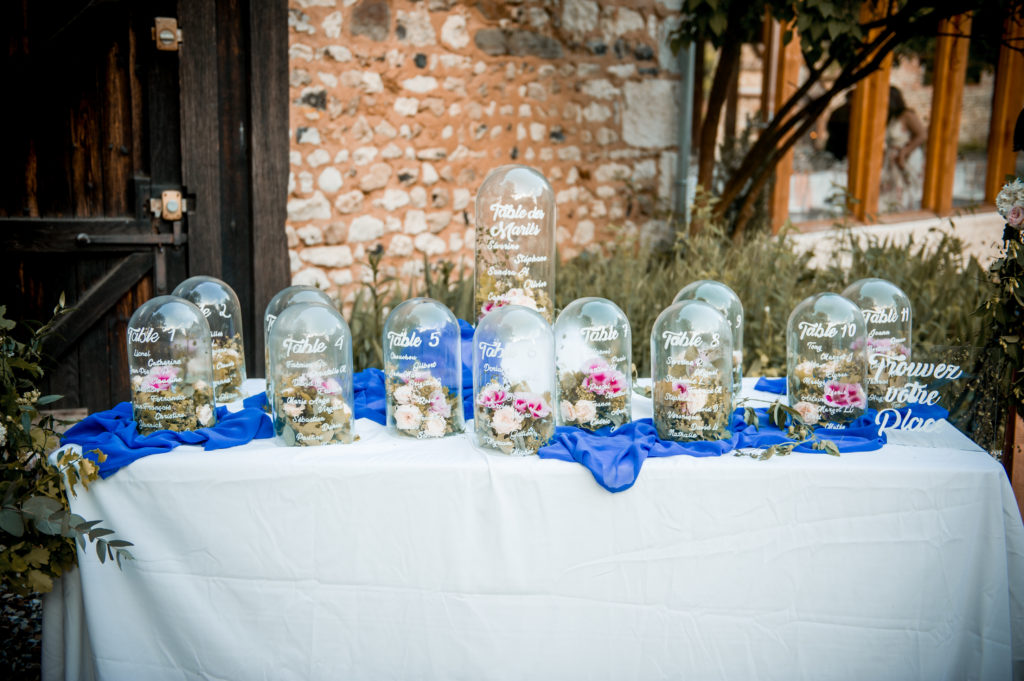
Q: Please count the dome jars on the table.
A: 12